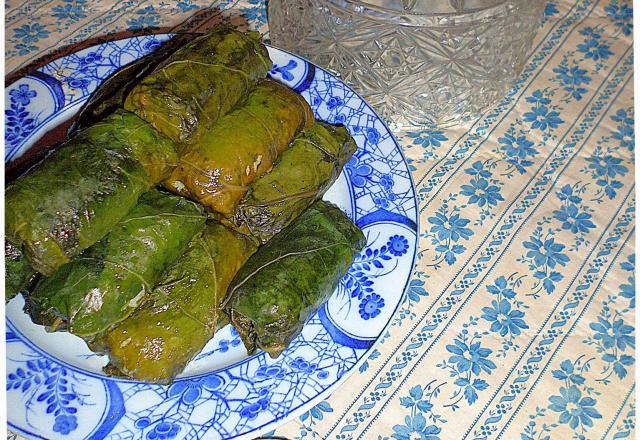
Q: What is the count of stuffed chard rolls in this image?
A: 8